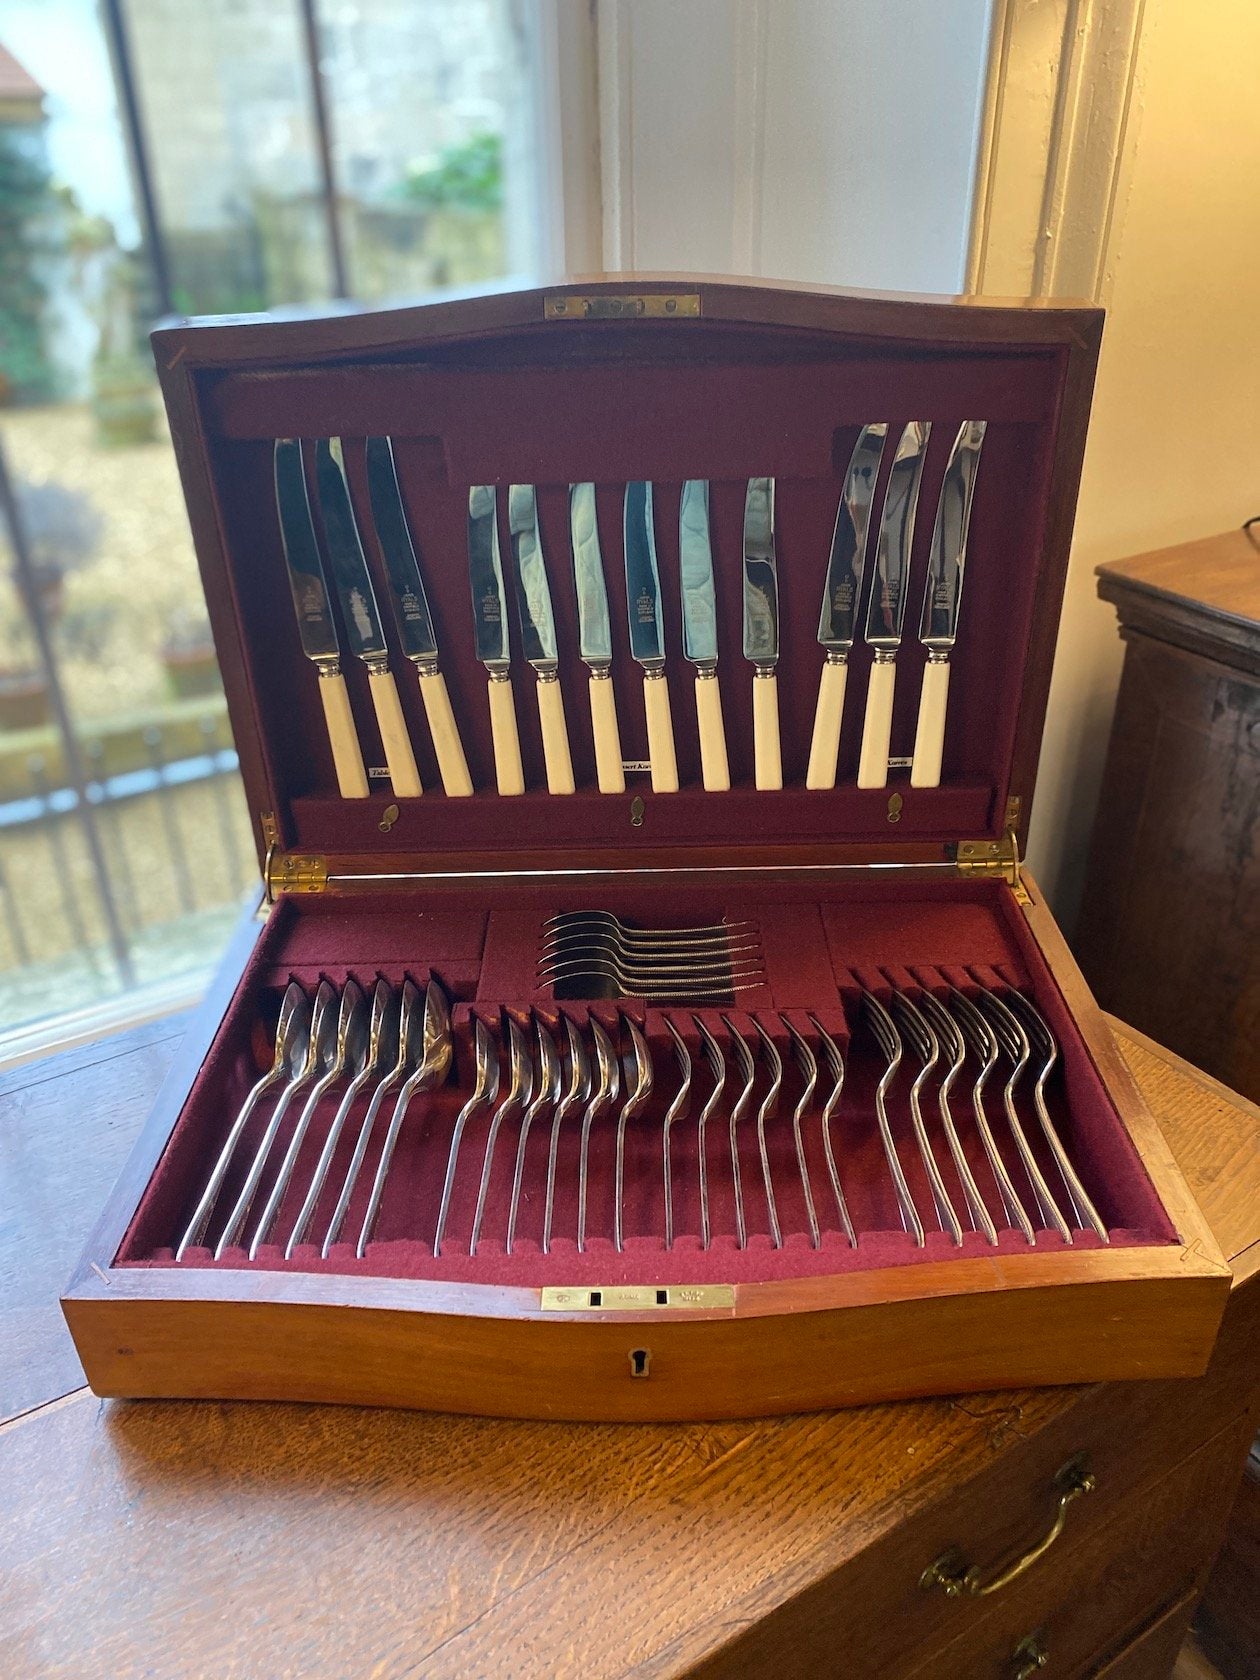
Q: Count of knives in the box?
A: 12